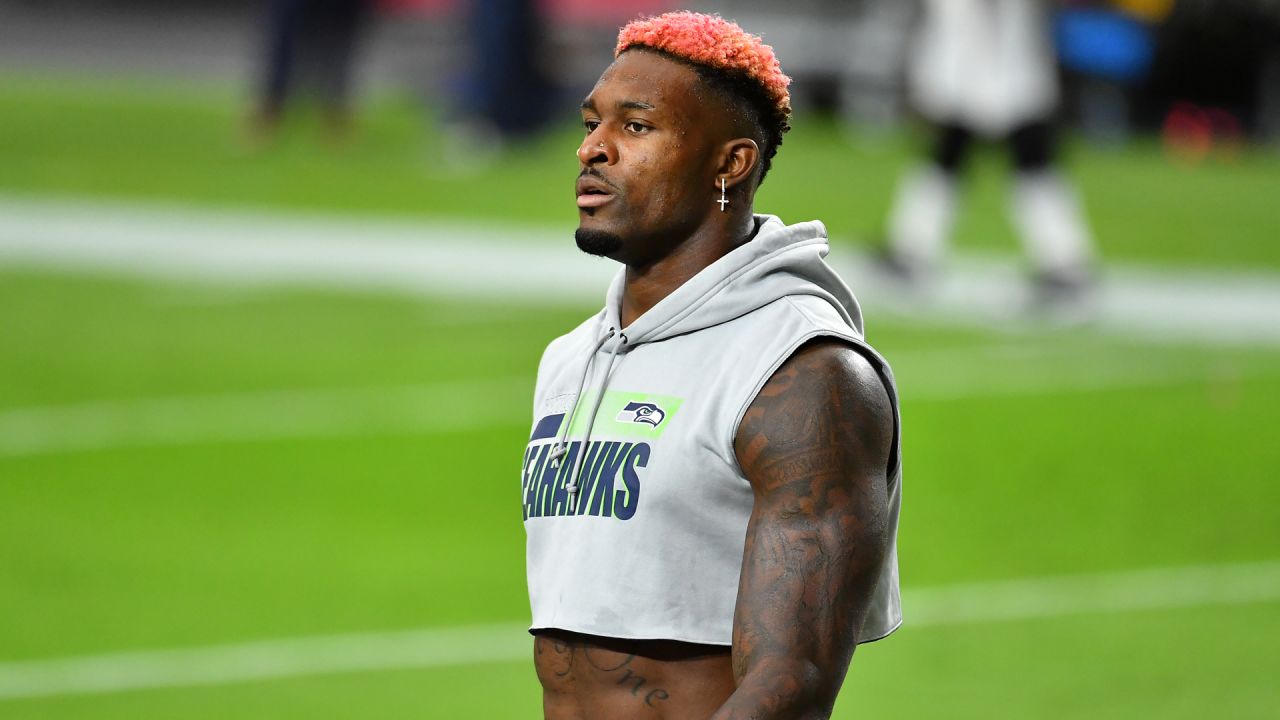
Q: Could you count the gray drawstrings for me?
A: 2